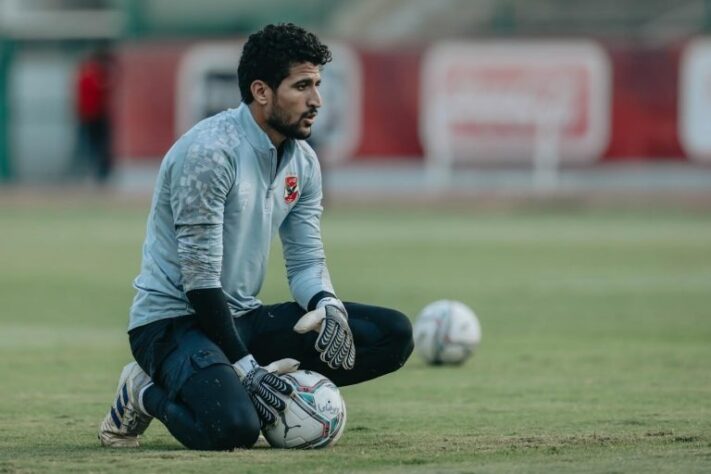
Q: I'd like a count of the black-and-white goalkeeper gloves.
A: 2